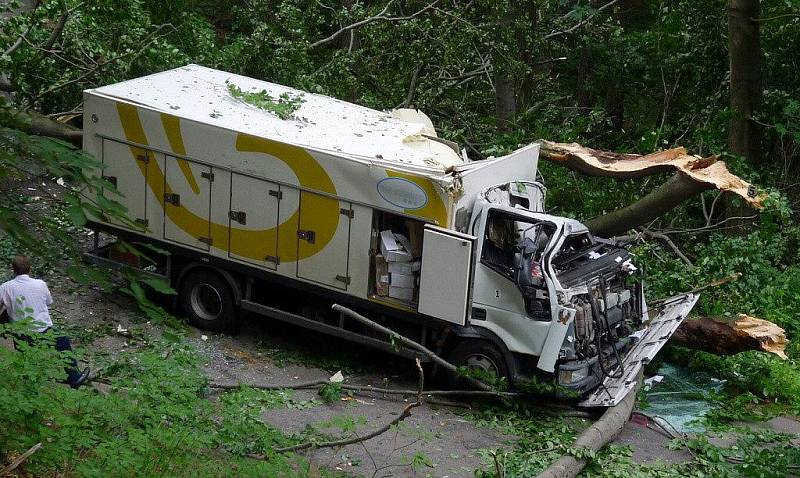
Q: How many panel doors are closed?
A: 4